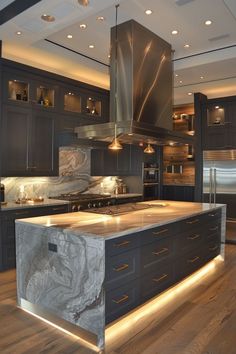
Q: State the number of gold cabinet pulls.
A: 12